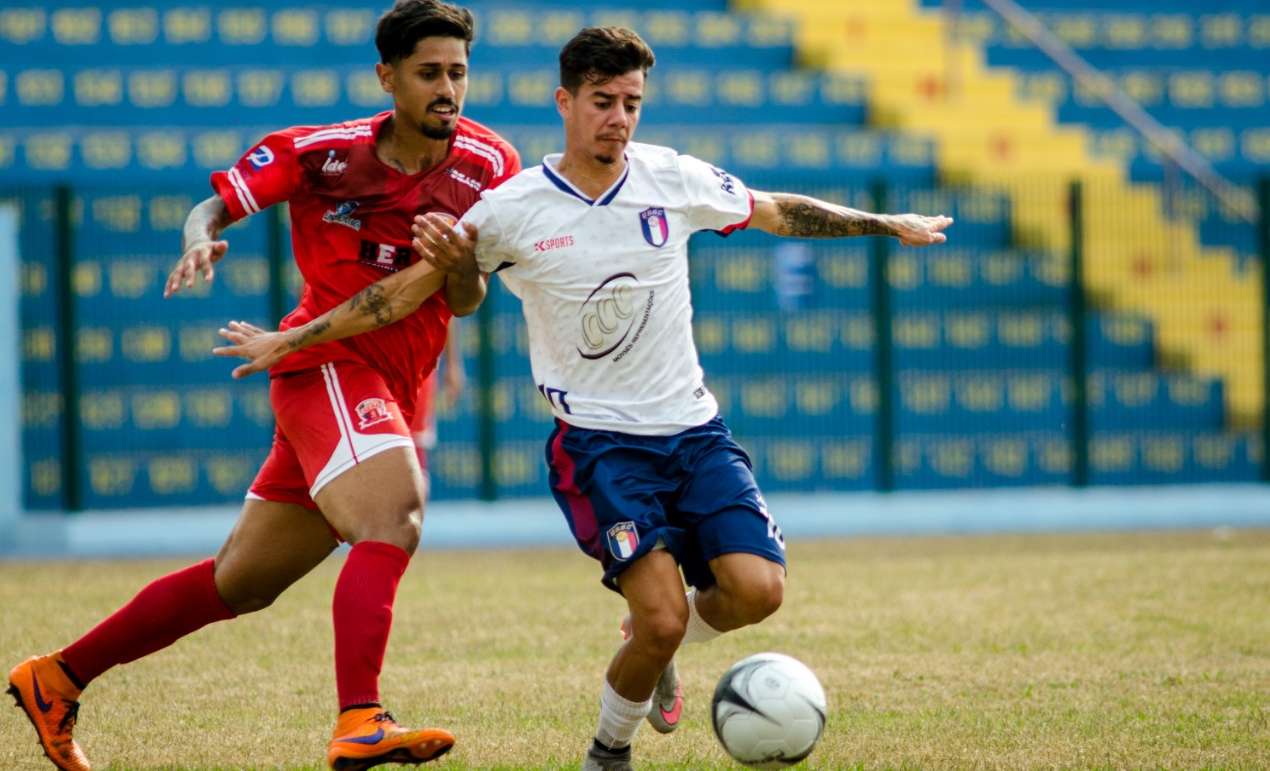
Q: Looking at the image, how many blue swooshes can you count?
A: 2